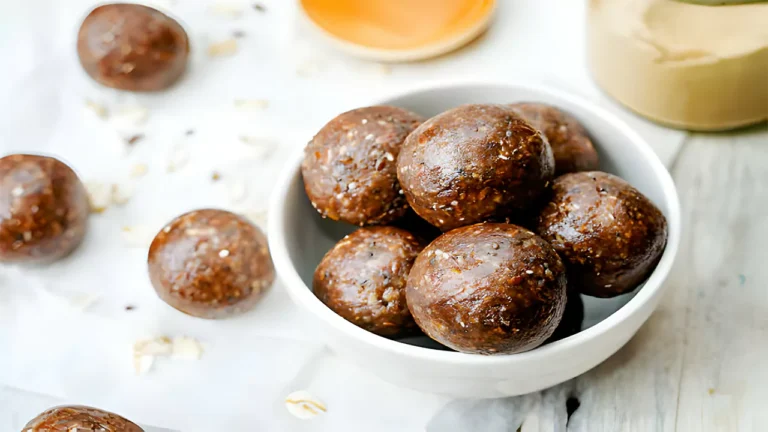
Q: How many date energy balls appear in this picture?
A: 10